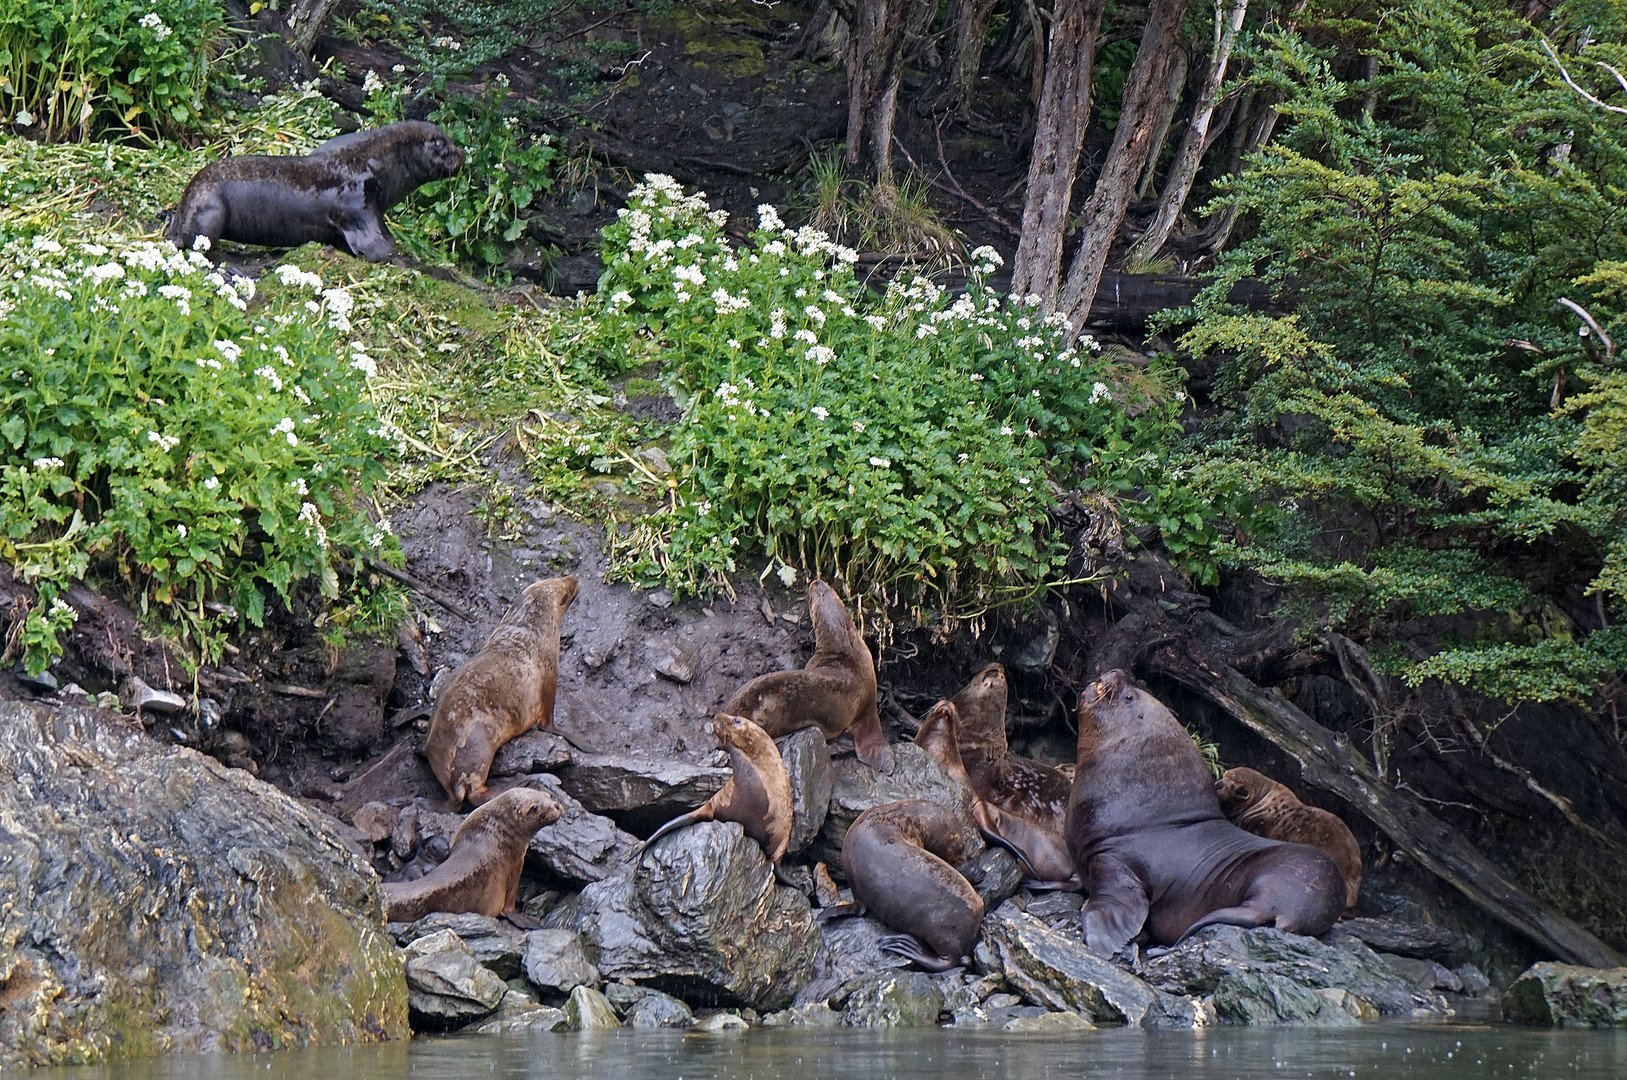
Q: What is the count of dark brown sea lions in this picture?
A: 2